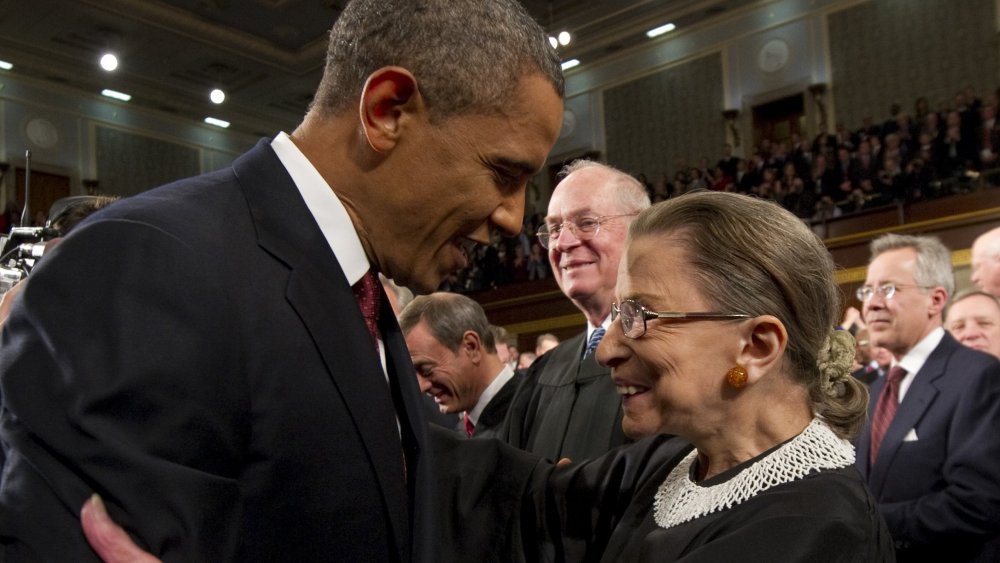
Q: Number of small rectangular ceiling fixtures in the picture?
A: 5